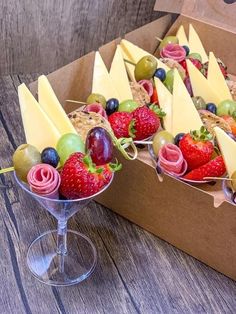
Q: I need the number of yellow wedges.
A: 13